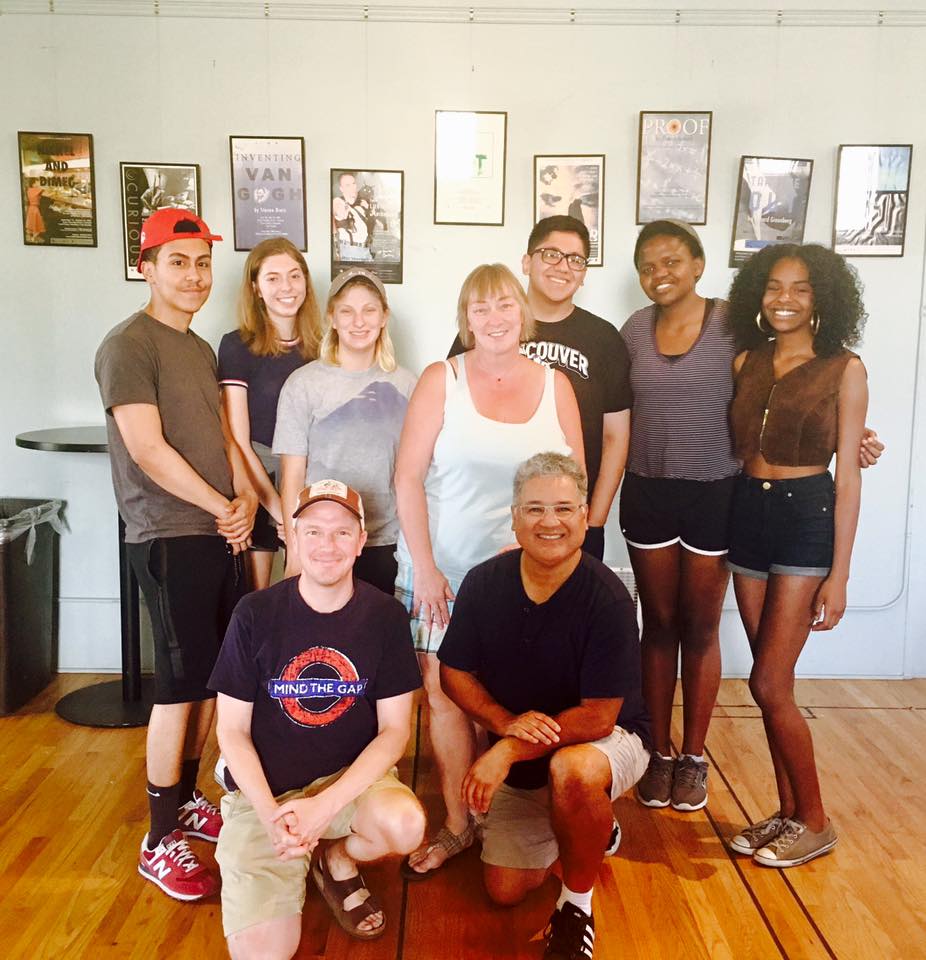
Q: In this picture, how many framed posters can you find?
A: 9